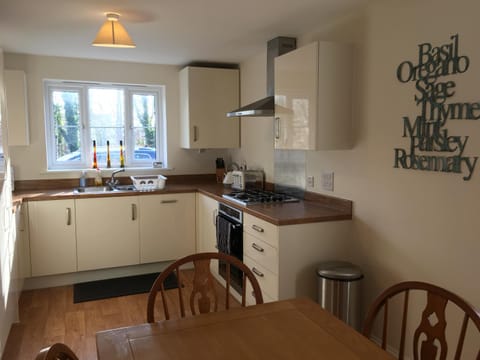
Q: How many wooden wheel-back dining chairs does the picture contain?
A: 3